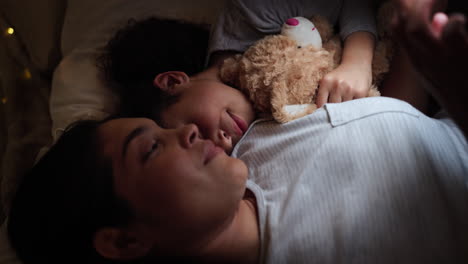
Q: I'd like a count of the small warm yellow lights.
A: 3